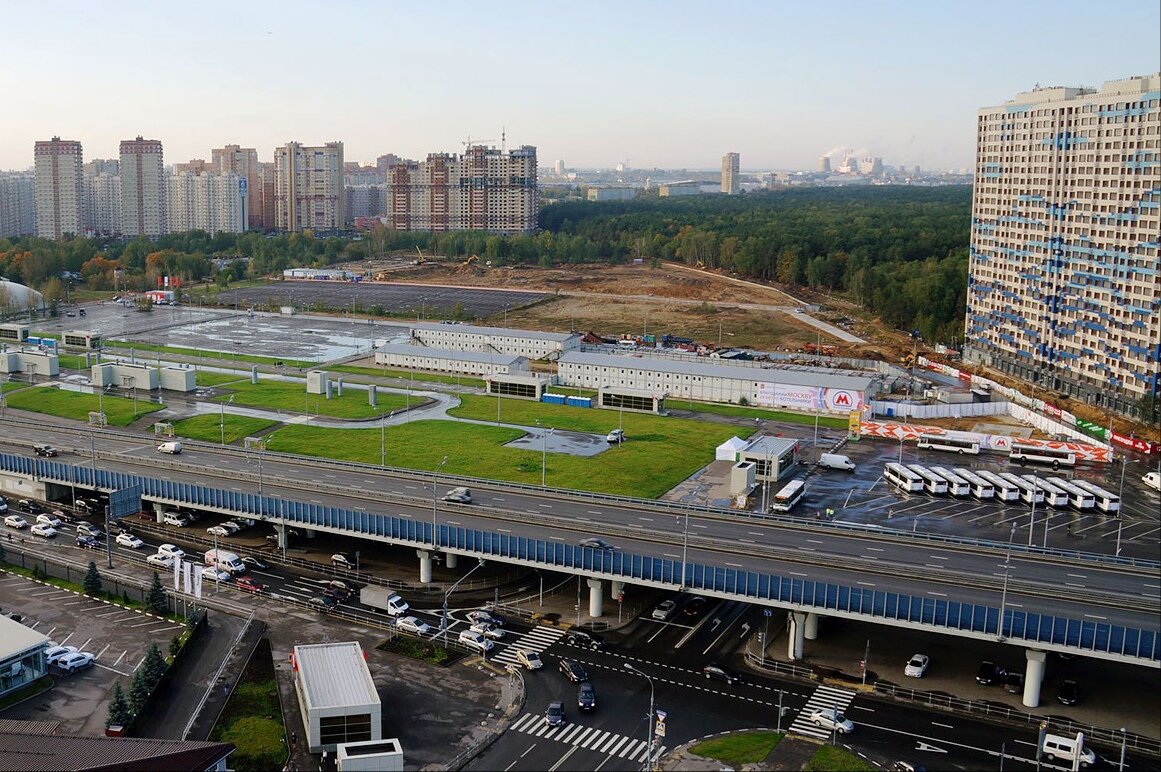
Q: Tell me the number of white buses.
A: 12